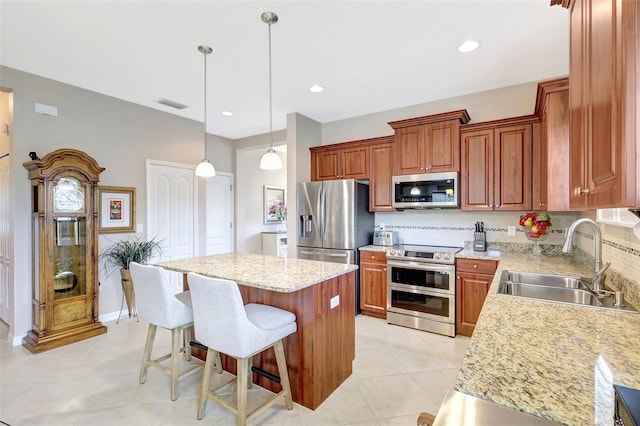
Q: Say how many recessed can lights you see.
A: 3